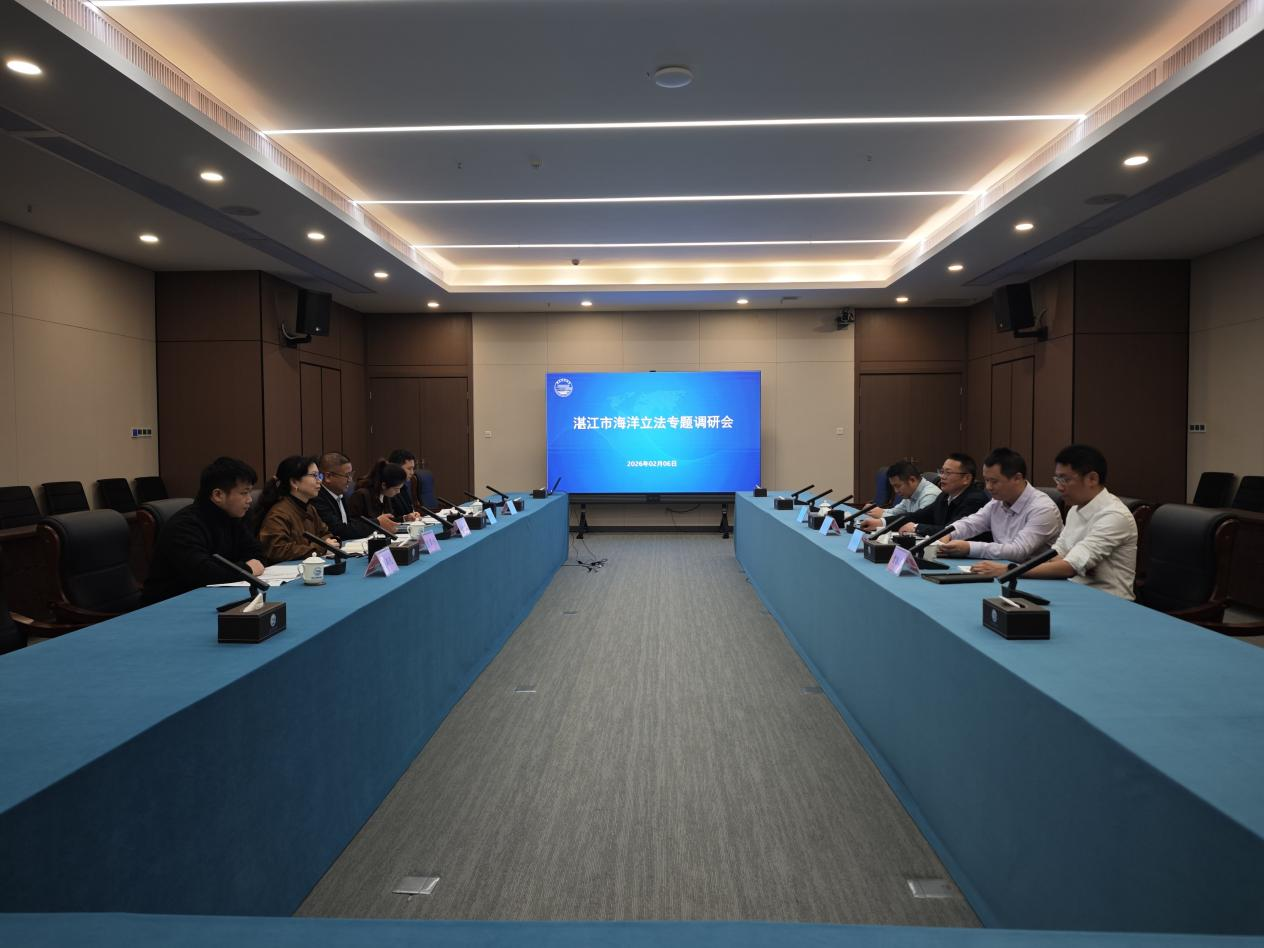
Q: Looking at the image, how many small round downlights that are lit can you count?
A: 12